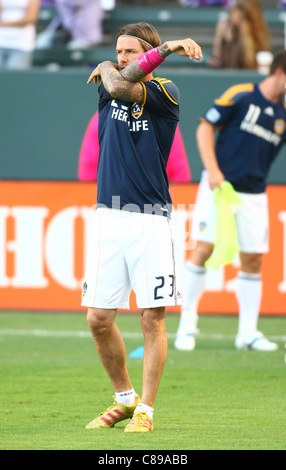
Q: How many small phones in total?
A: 0